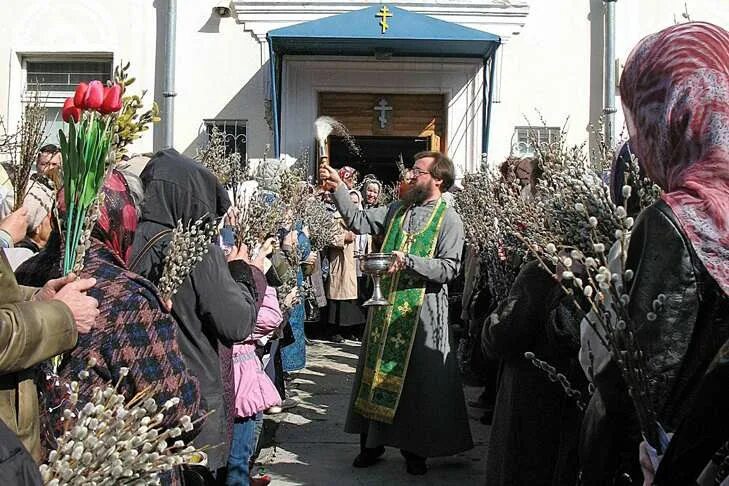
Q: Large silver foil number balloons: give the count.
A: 0